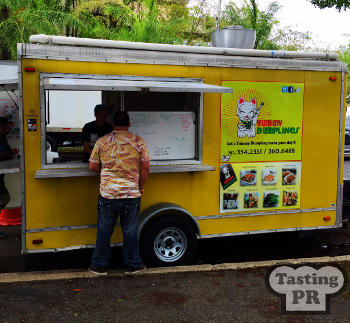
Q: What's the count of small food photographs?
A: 7